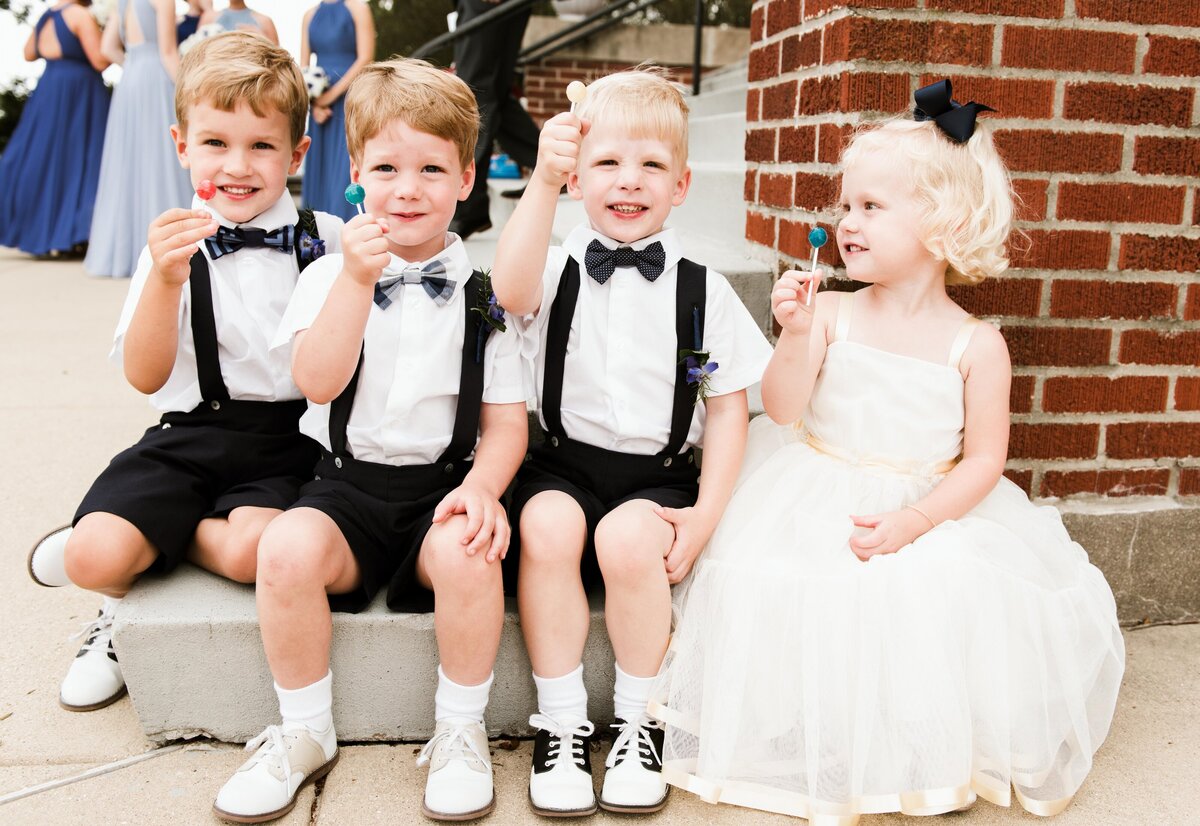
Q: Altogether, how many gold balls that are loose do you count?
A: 0